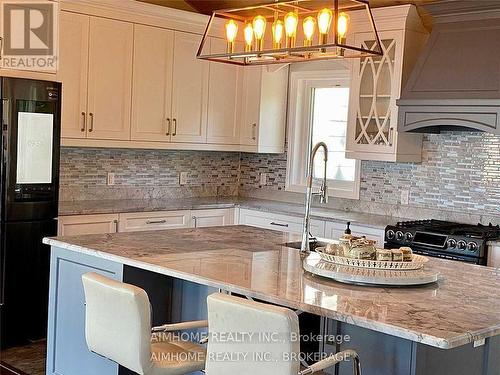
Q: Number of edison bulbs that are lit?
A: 8